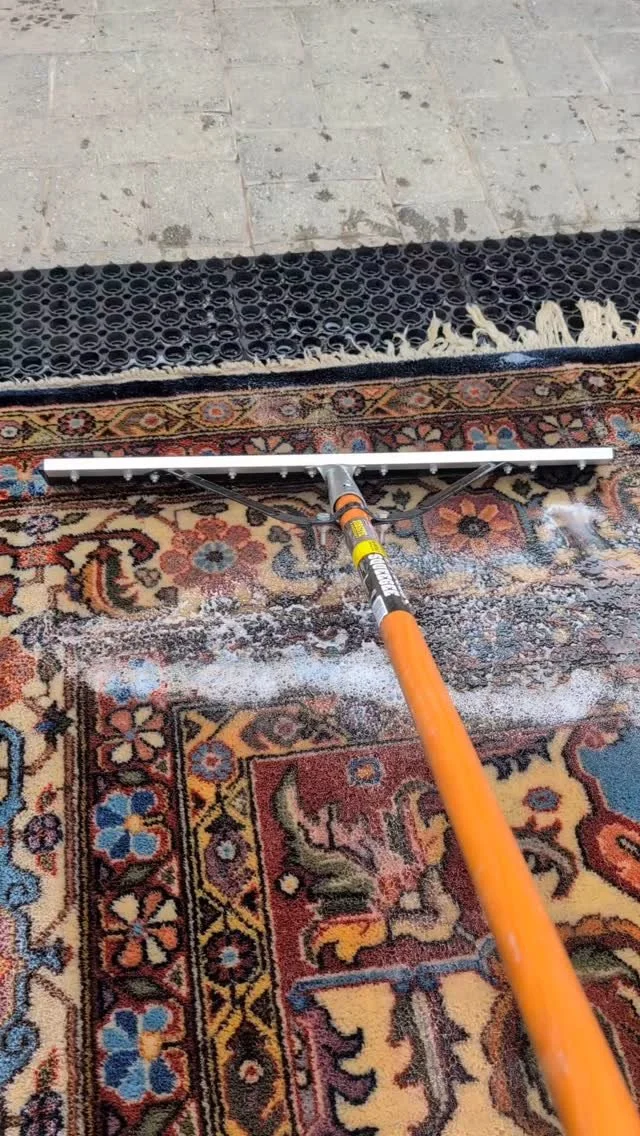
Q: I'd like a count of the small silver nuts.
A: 12